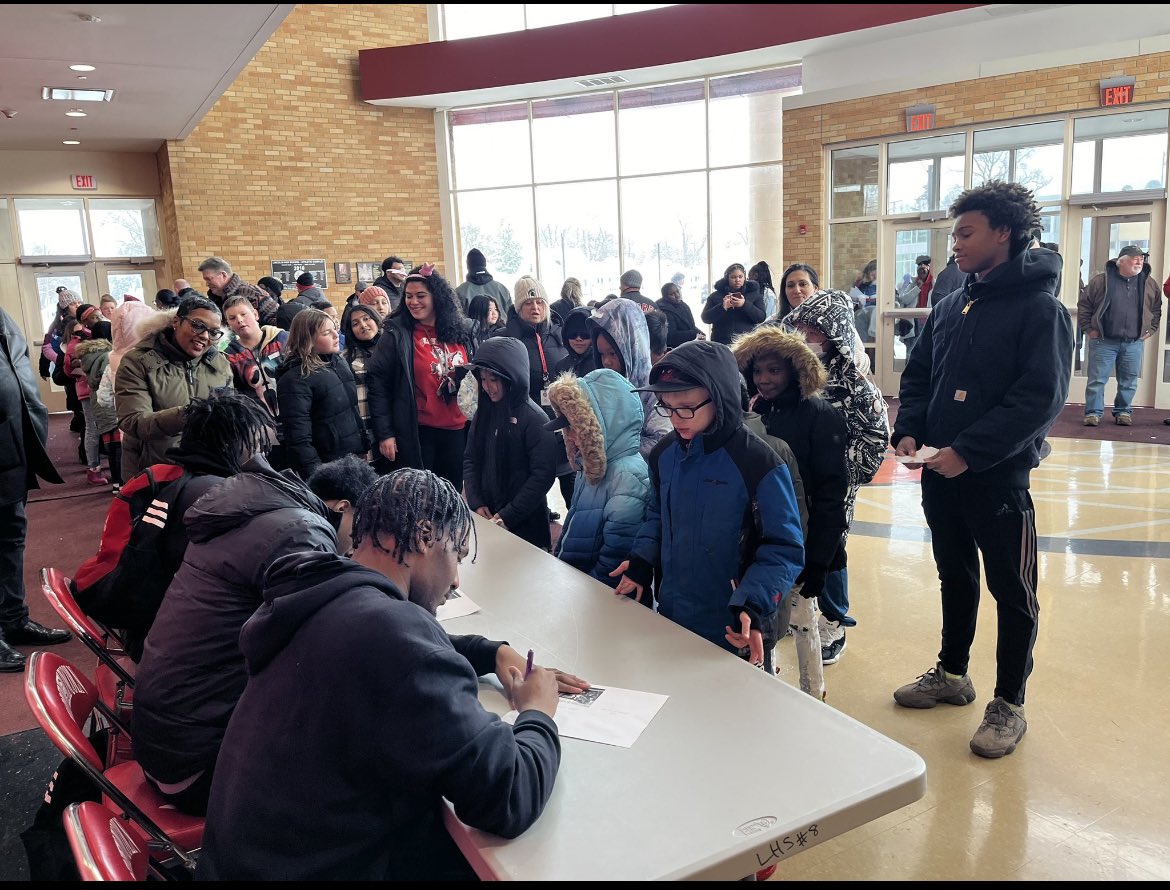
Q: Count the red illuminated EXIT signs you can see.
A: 3